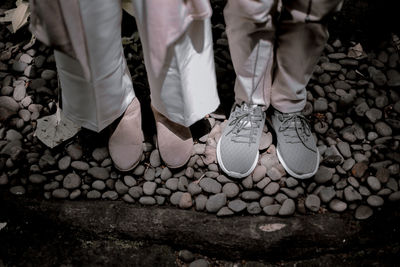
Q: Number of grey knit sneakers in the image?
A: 2